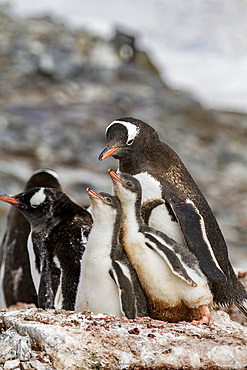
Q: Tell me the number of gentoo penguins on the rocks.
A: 5